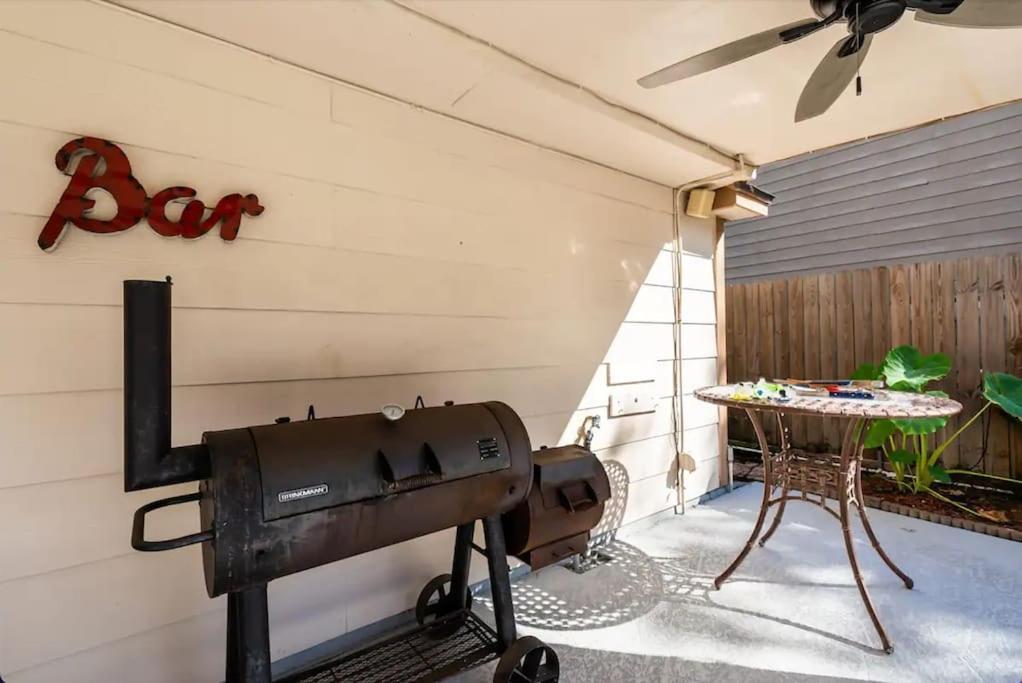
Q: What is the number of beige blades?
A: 3